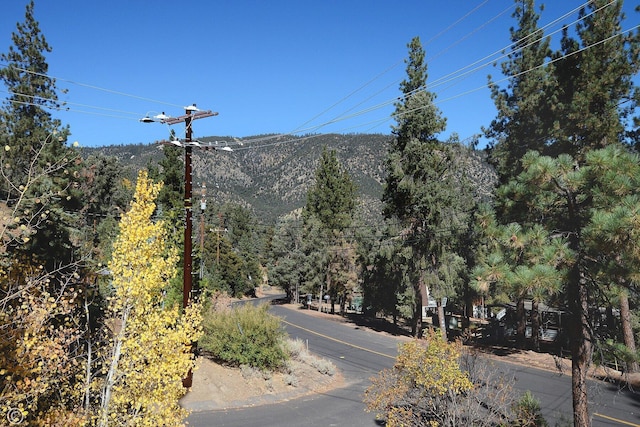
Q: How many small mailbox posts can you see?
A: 2